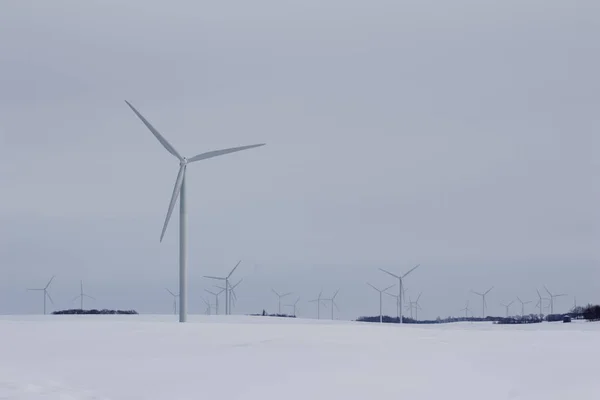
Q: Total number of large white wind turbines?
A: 1